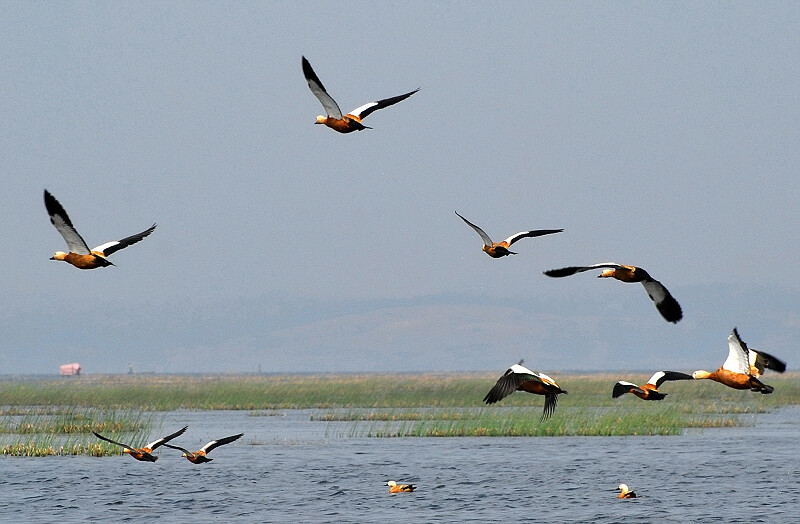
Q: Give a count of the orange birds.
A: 11